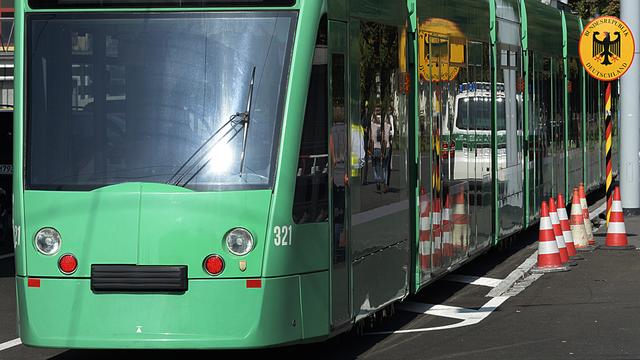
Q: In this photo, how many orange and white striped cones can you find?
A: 6